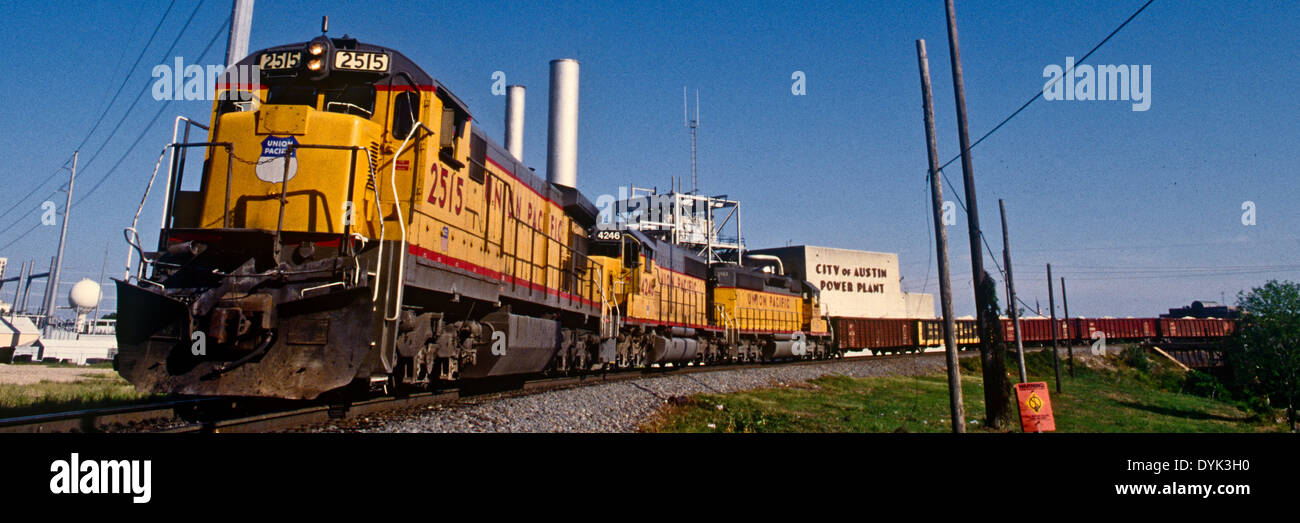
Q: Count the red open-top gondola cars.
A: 4